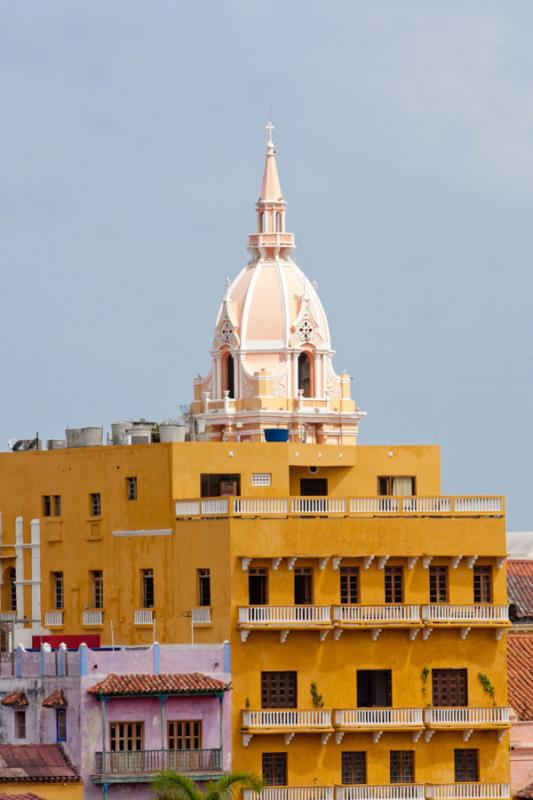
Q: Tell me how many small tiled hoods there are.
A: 2